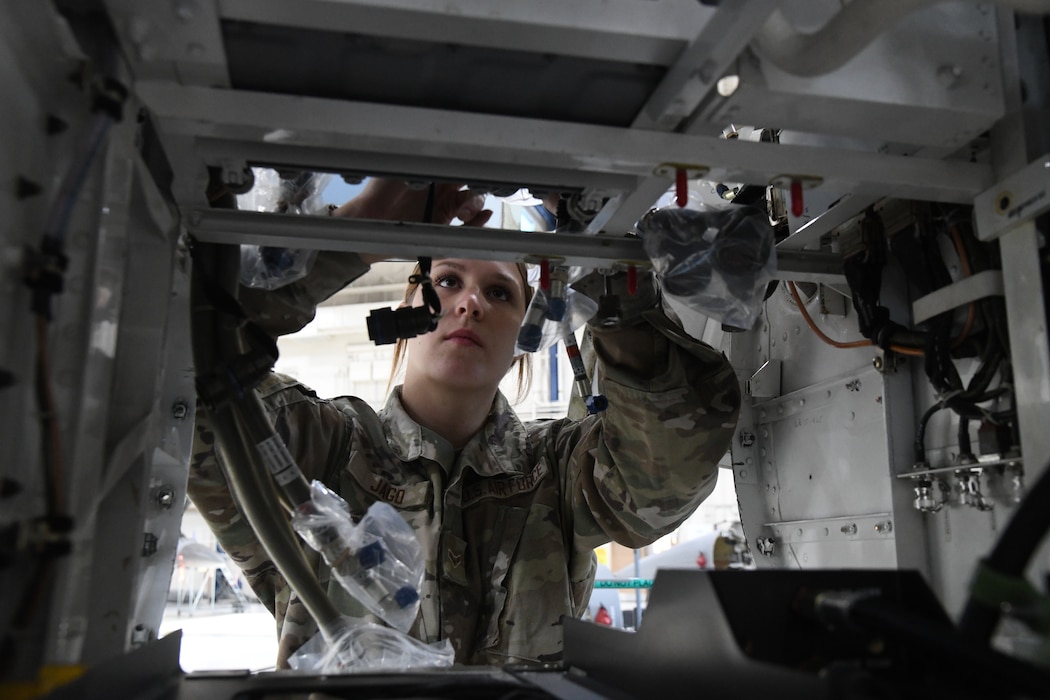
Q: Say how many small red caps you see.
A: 4